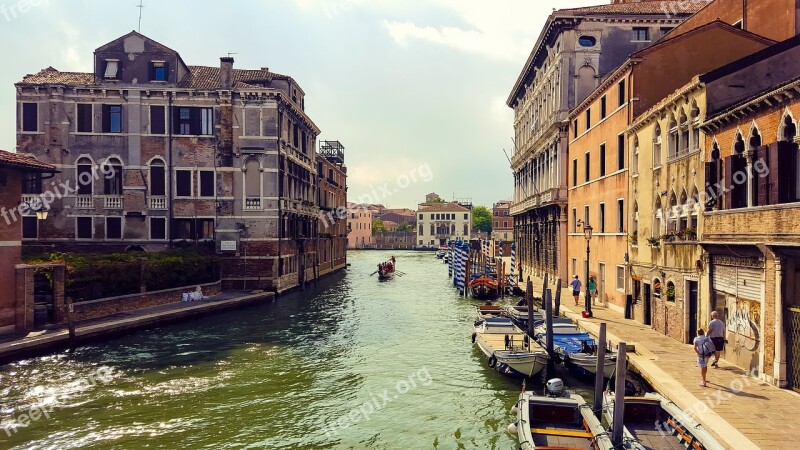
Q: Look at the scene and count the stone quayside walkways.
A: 2